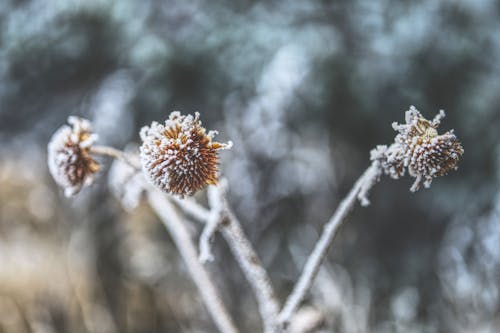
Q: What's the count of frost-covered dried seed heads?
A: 3